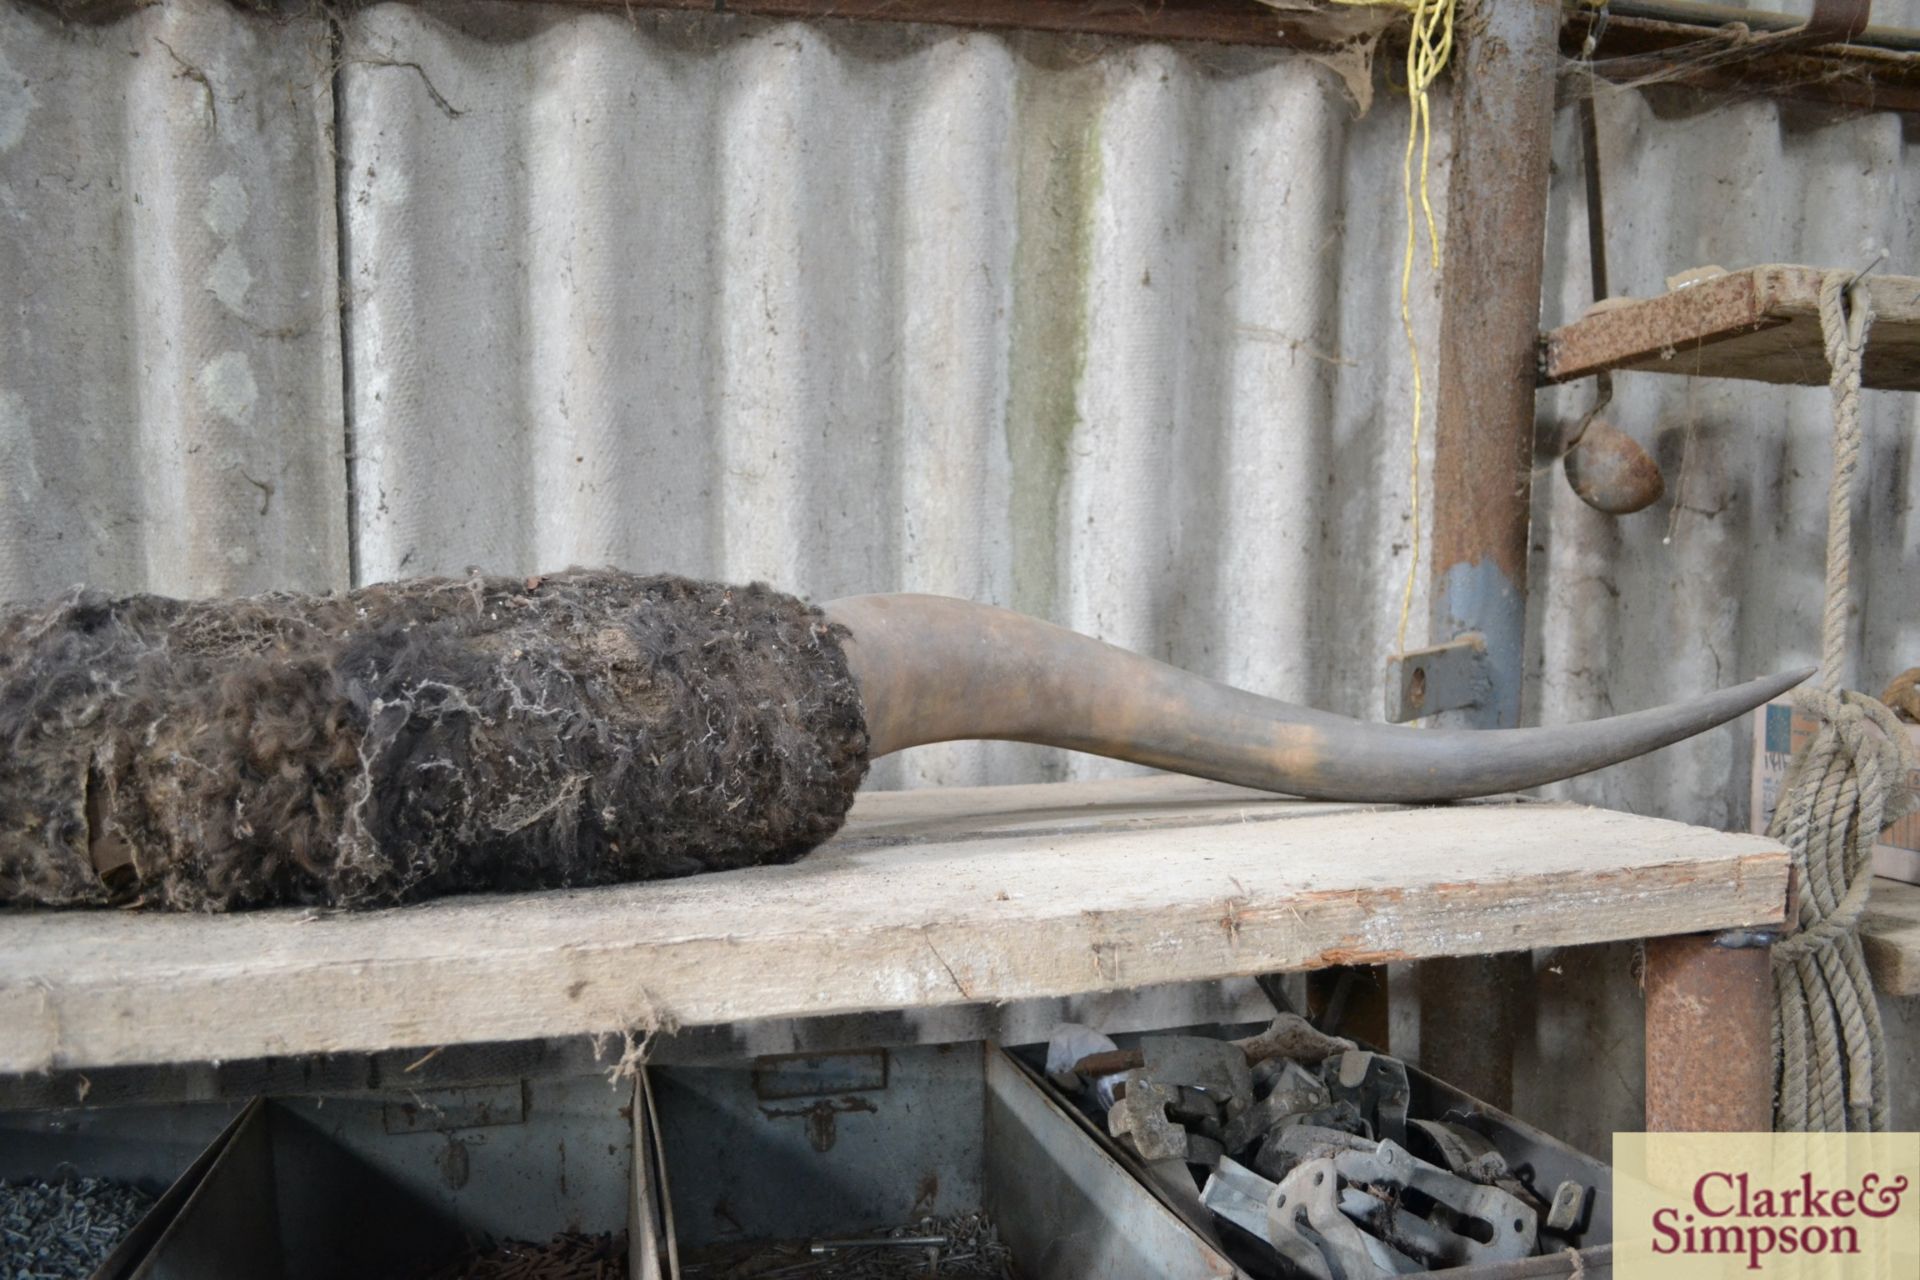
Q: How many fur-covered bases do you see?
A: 1